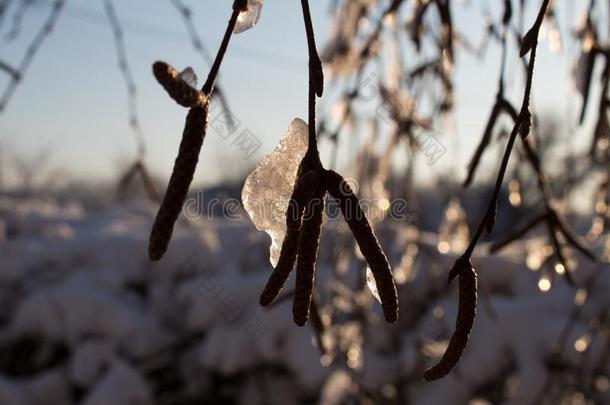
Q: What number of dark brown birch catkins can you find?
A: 6